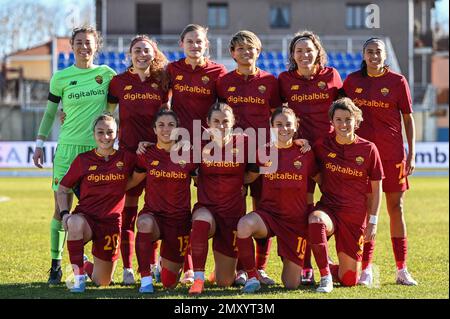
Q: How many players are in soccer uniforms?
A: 11